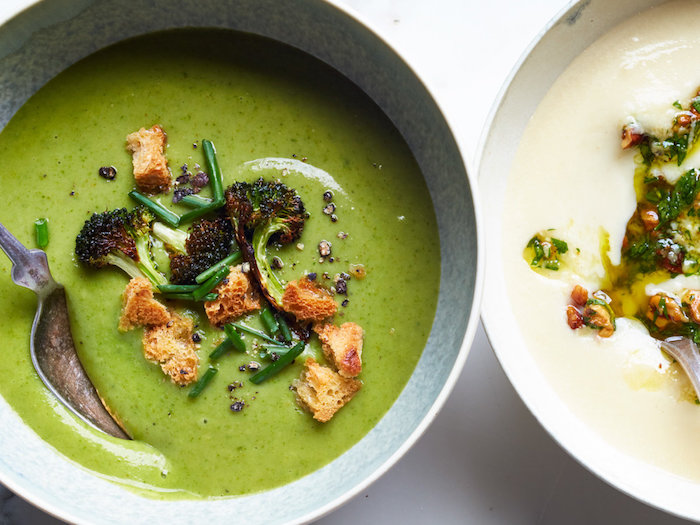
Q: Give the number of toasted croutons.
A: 7